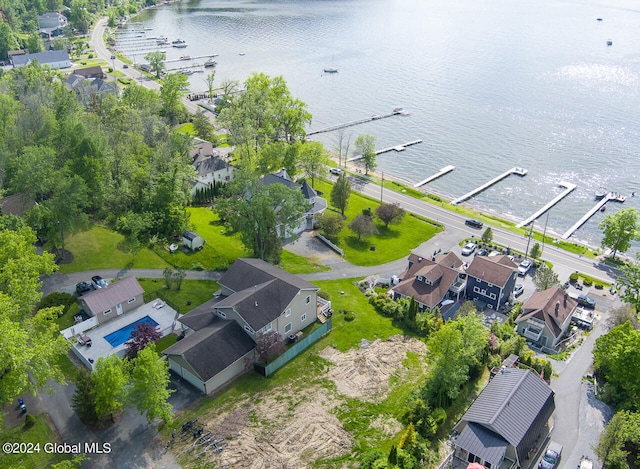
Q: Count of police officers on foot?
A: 0